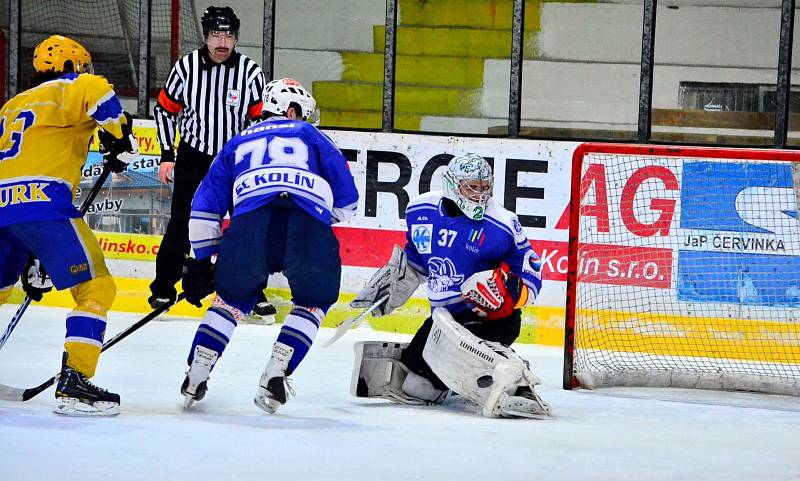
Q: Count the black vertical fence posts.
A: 7